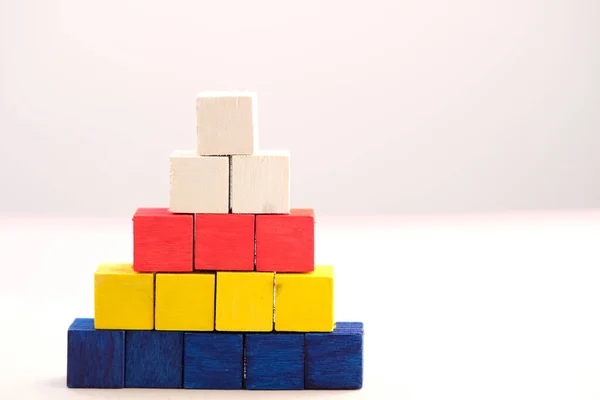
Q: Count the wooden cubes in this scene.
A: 15